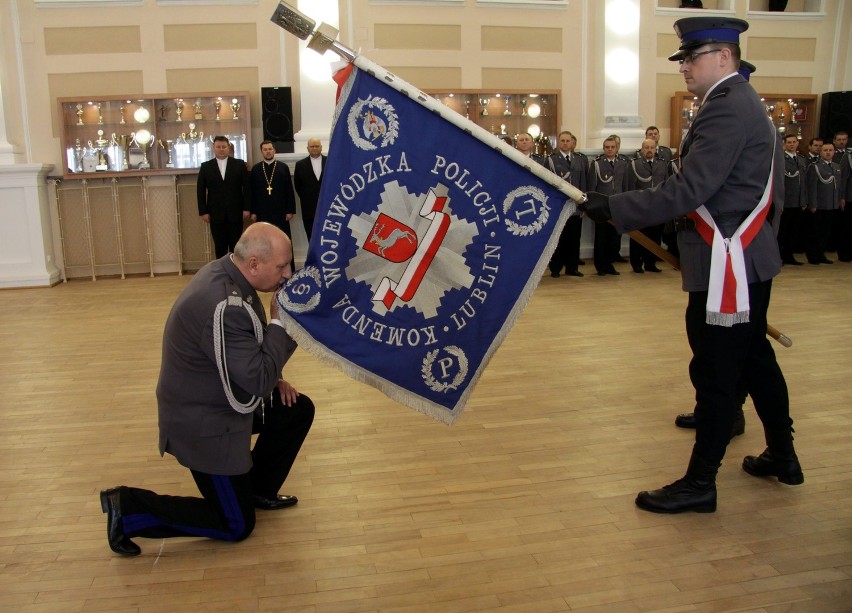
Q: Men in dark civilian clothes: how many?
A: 3